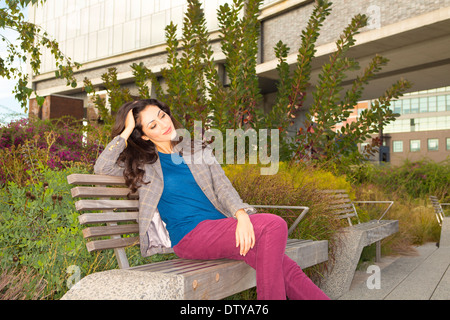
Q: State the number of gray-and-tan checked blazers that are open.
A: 1